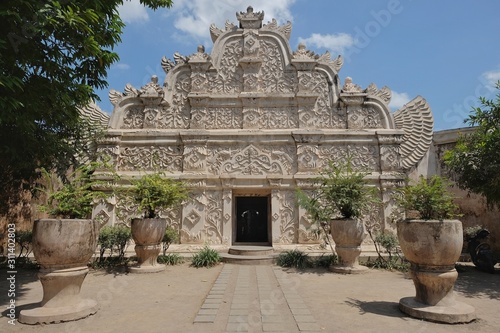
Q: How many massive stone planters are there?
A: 4